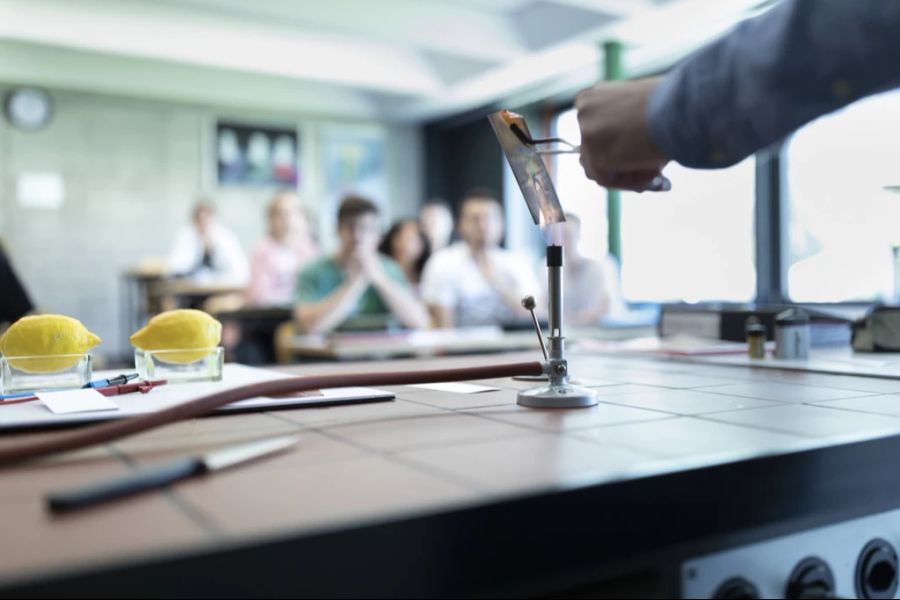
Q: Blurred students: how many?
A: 7